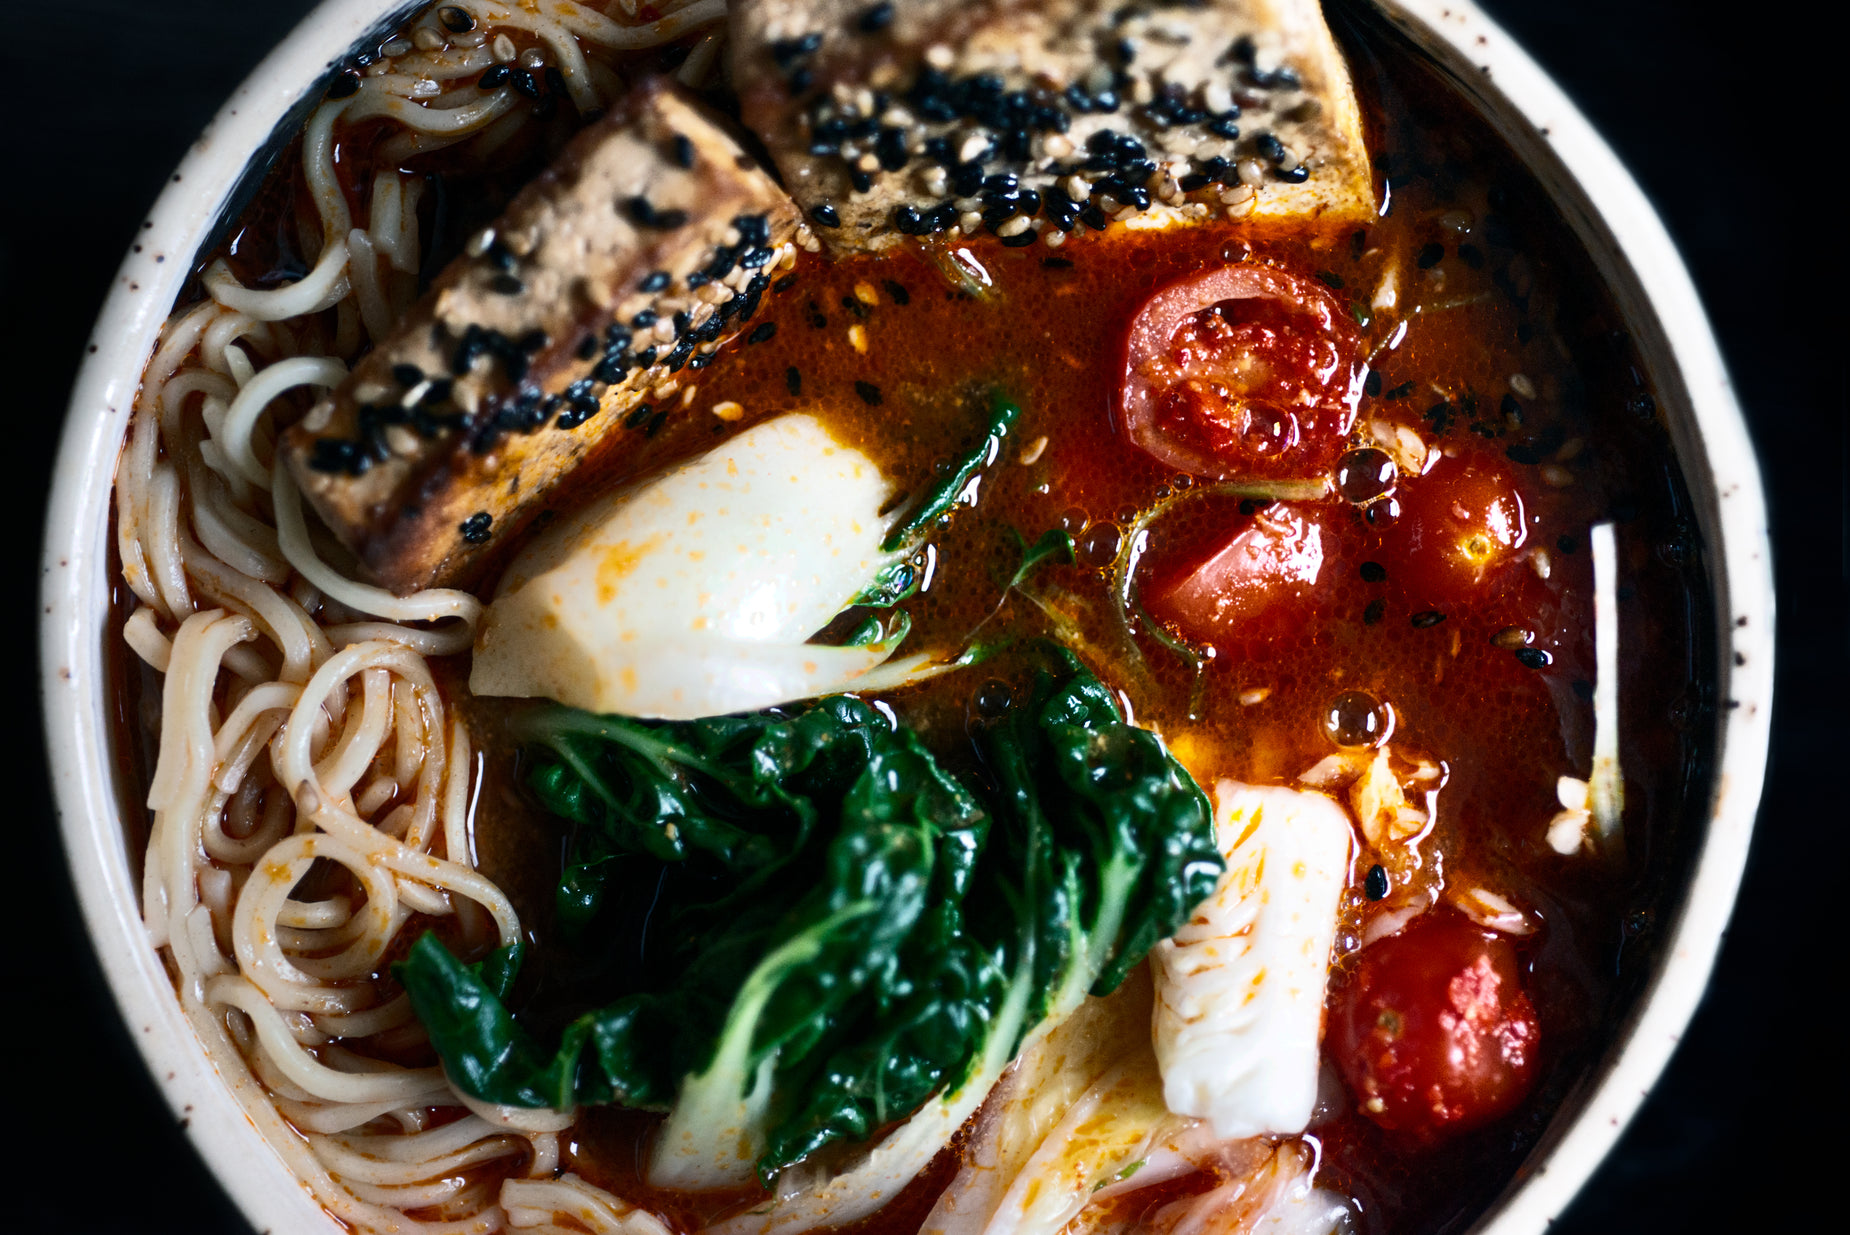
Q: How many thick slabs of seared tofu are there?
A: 2